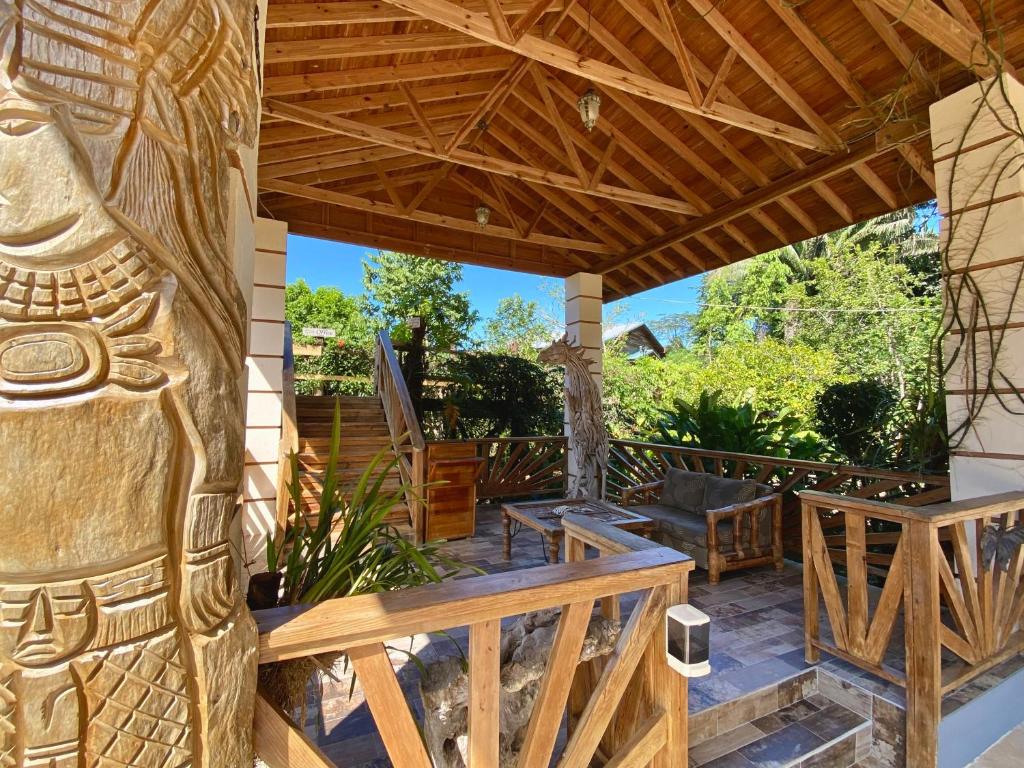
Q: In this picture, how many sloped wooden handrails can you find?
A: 2